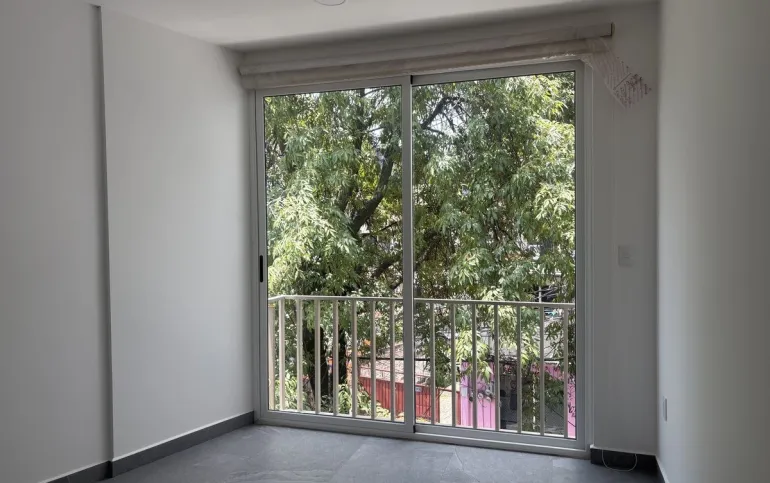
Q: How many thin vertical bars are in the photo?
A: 15